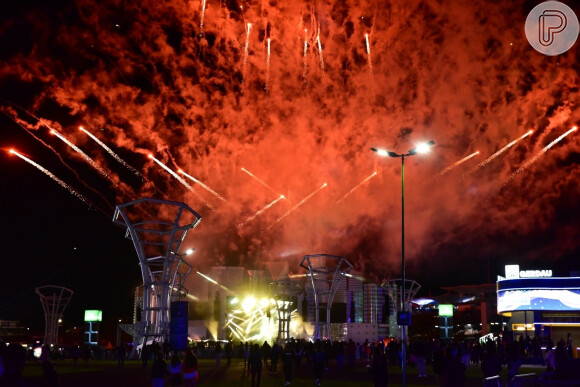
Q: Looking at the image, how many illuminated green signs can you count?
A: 2